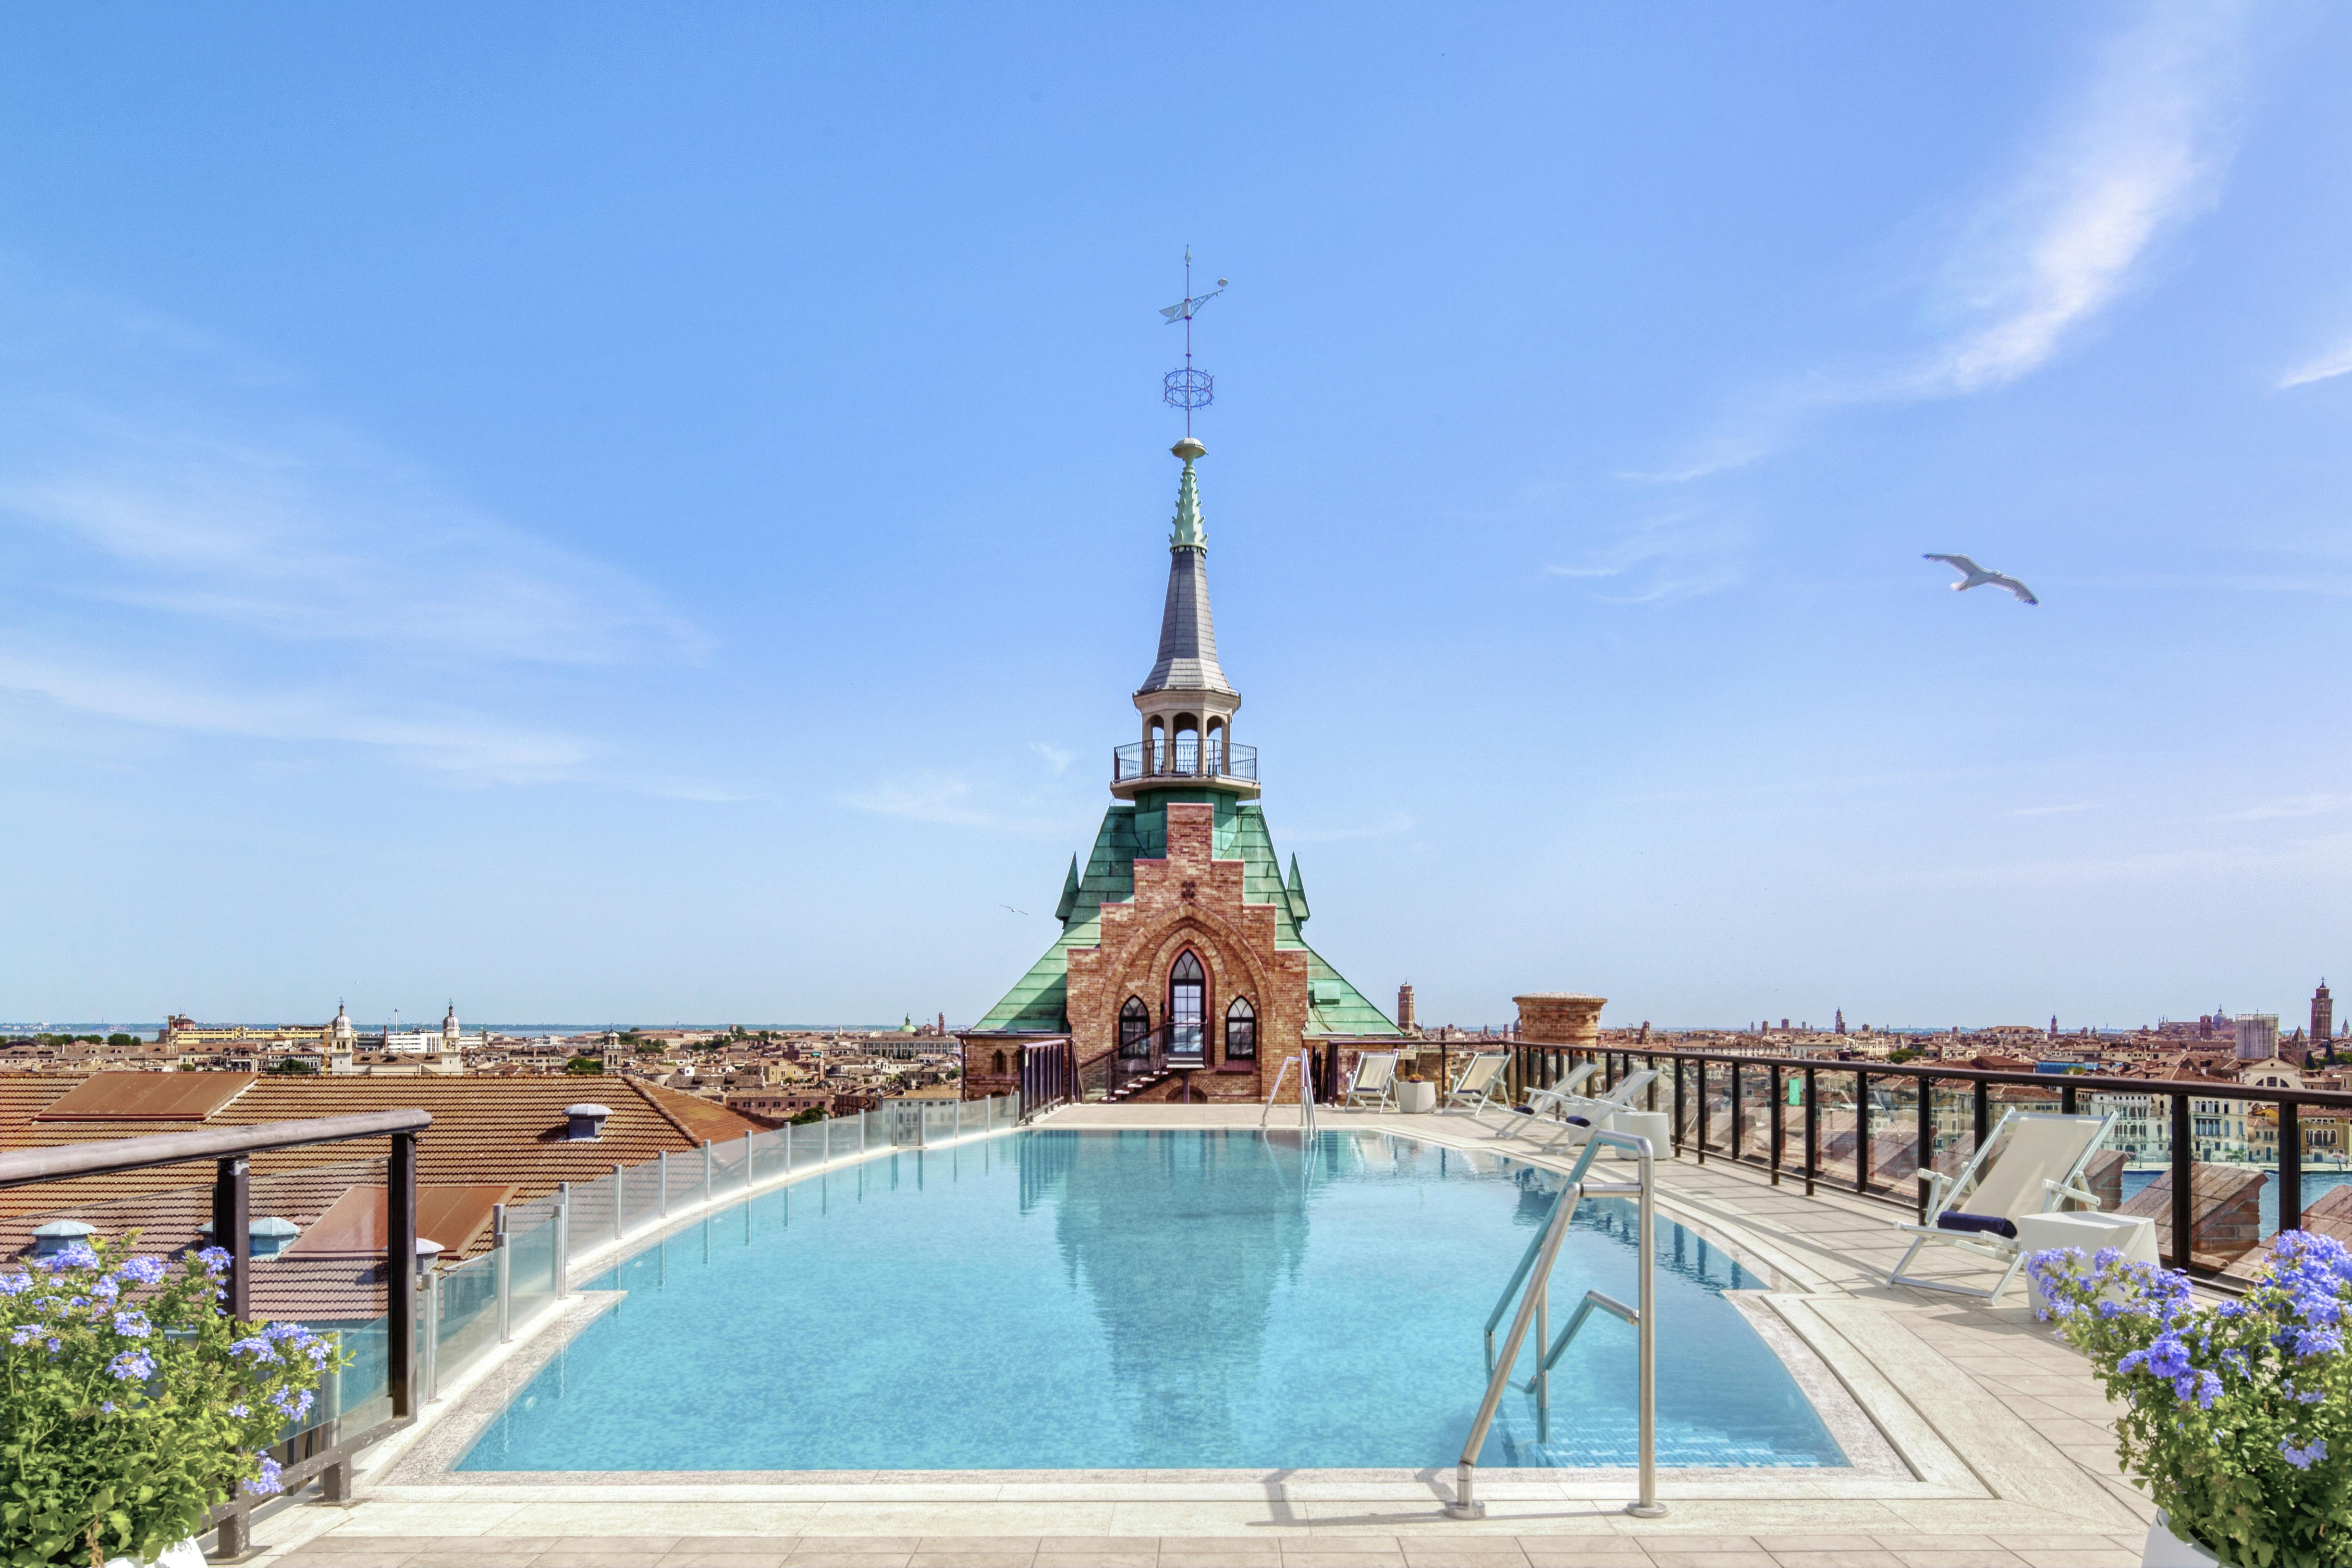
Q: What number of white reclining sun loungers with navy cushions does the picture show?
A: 5